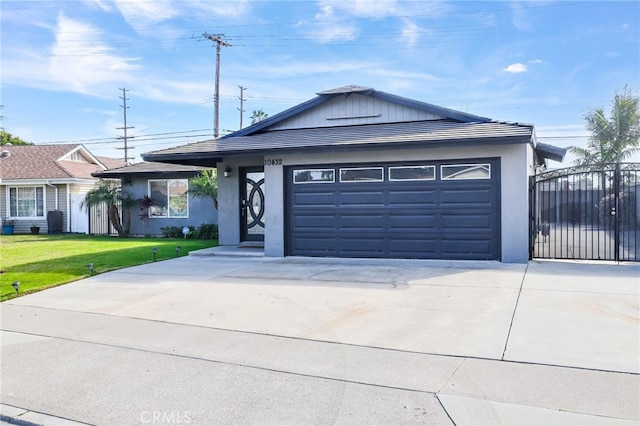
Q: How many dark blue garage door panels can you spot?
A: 12